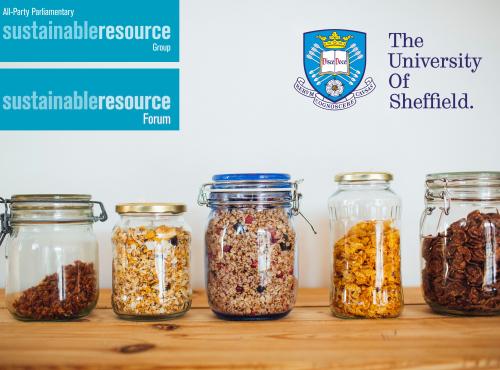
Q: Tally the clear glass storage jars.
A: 5